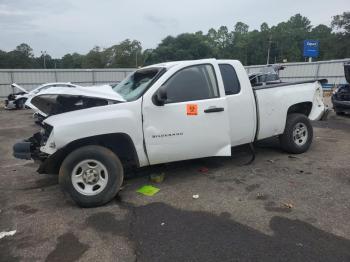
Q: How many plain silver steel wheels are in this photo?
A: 2